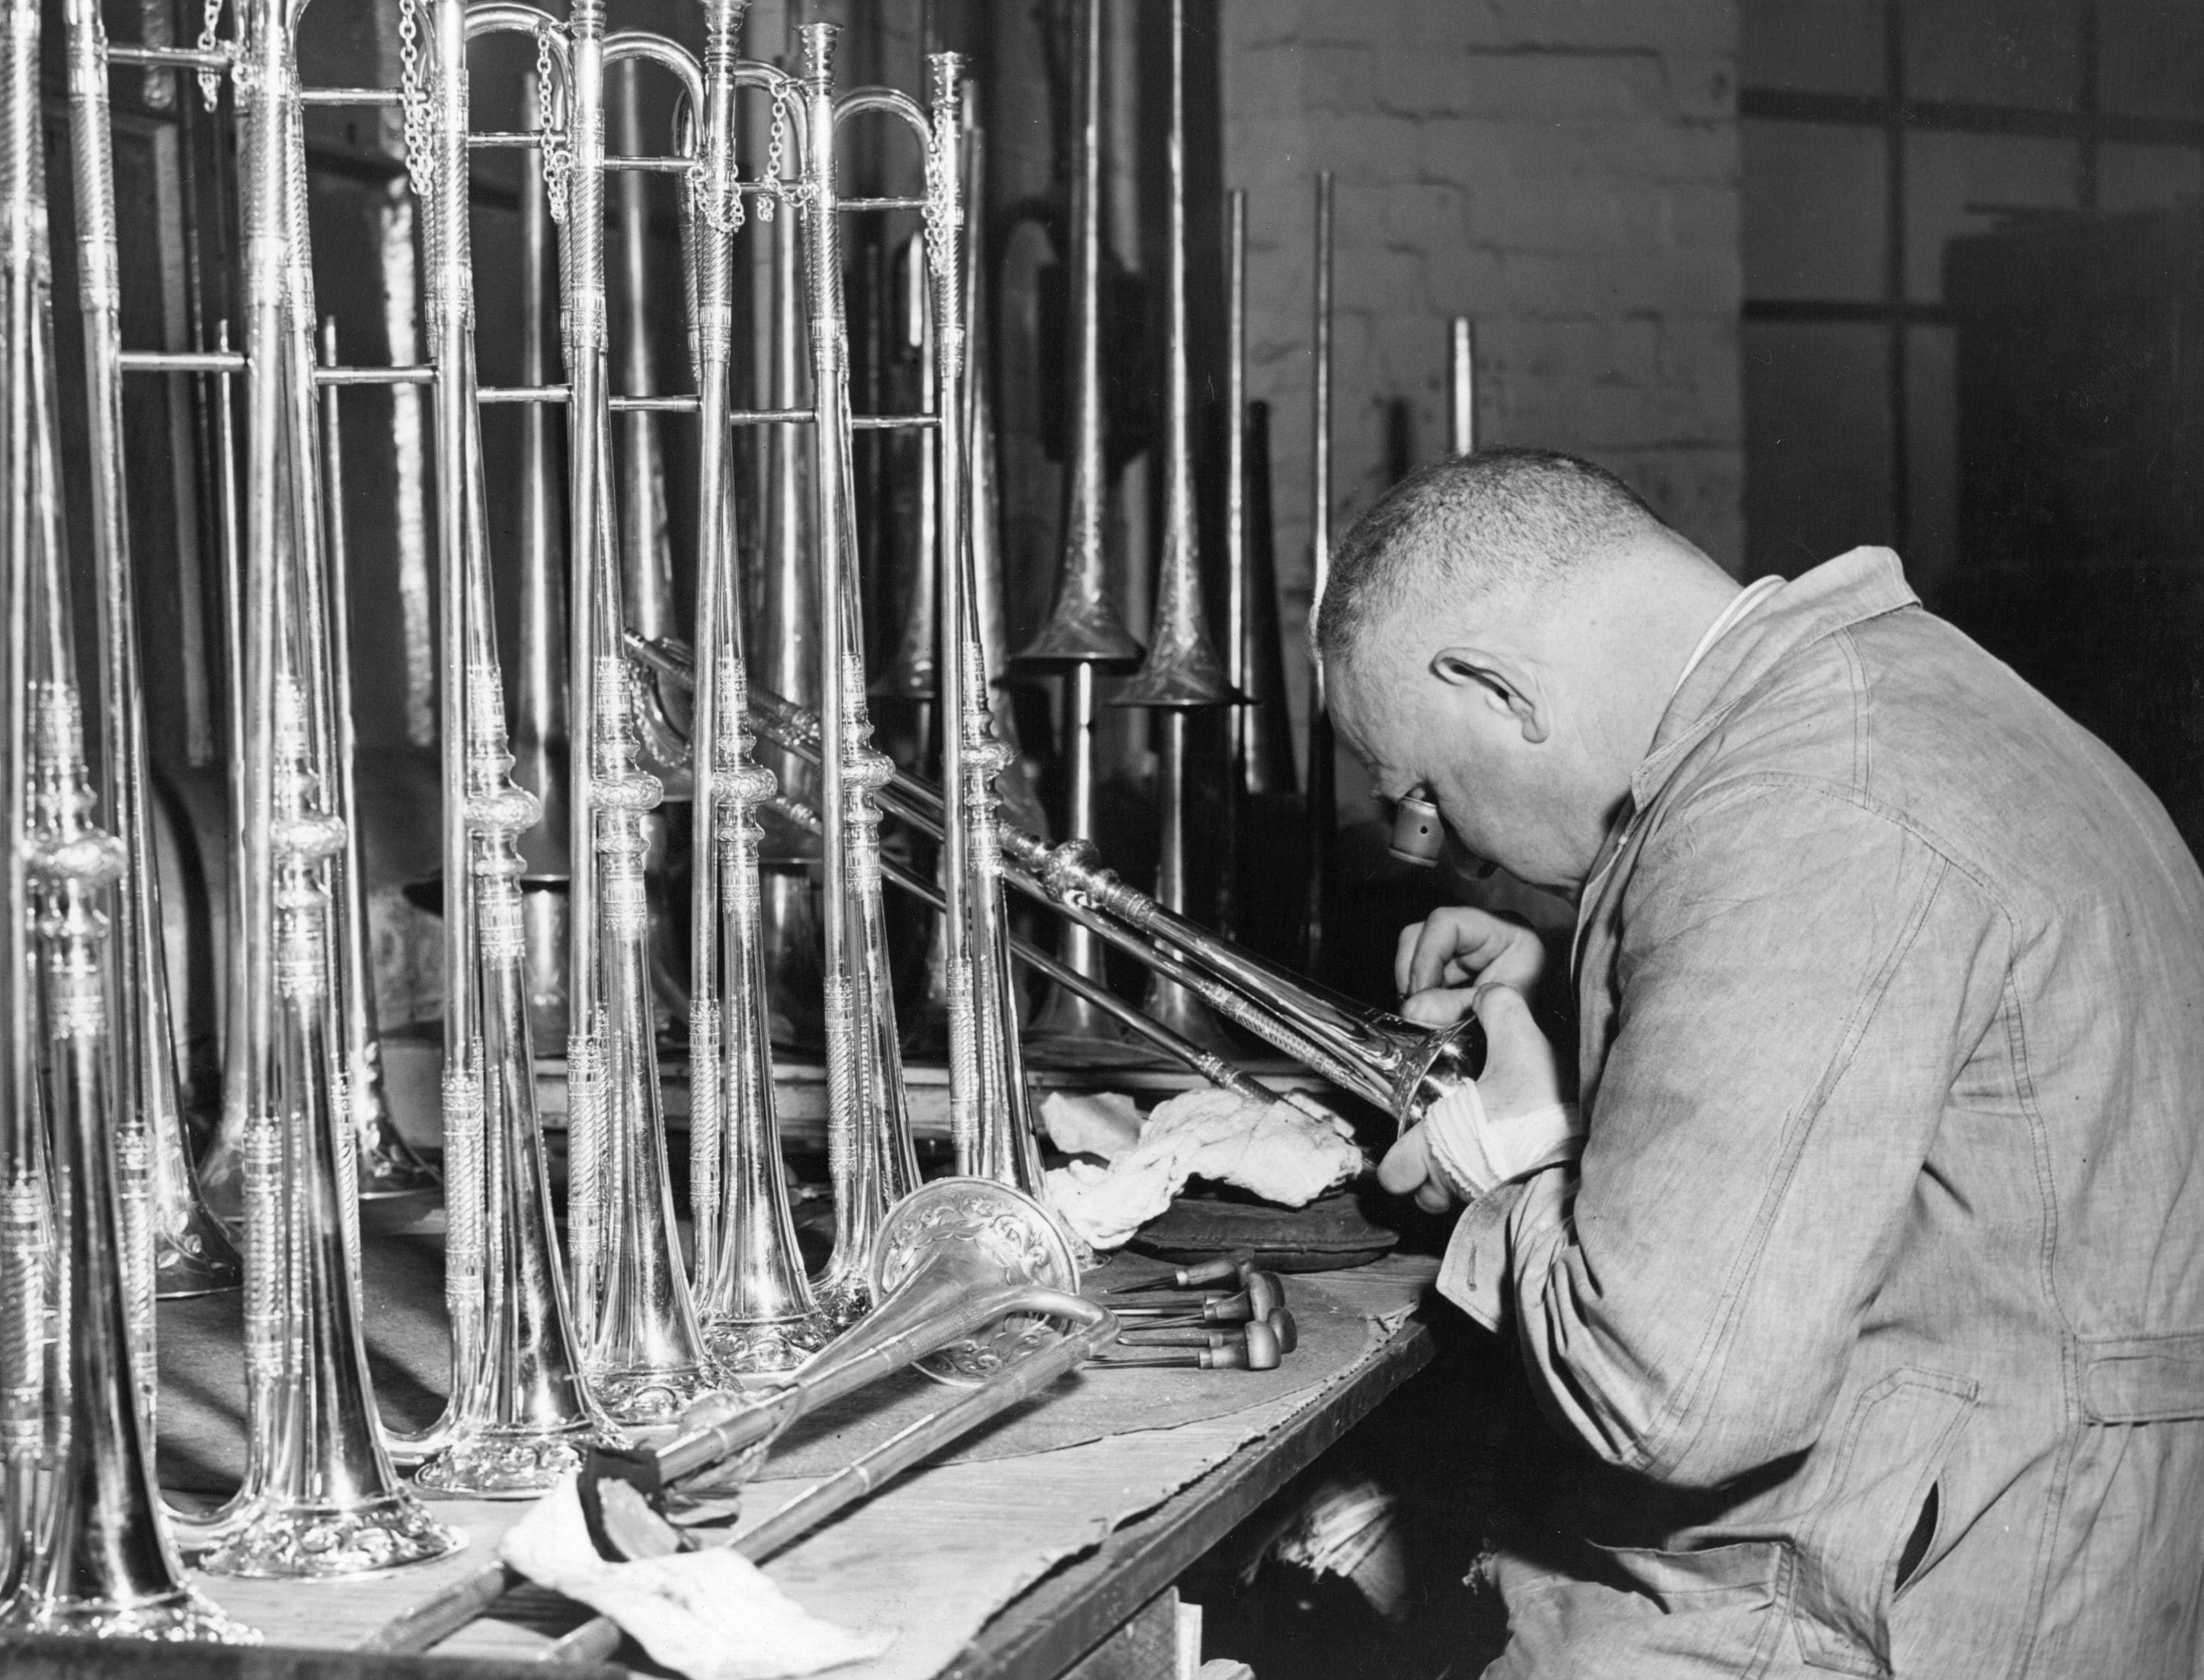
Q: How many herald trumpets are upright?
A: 7